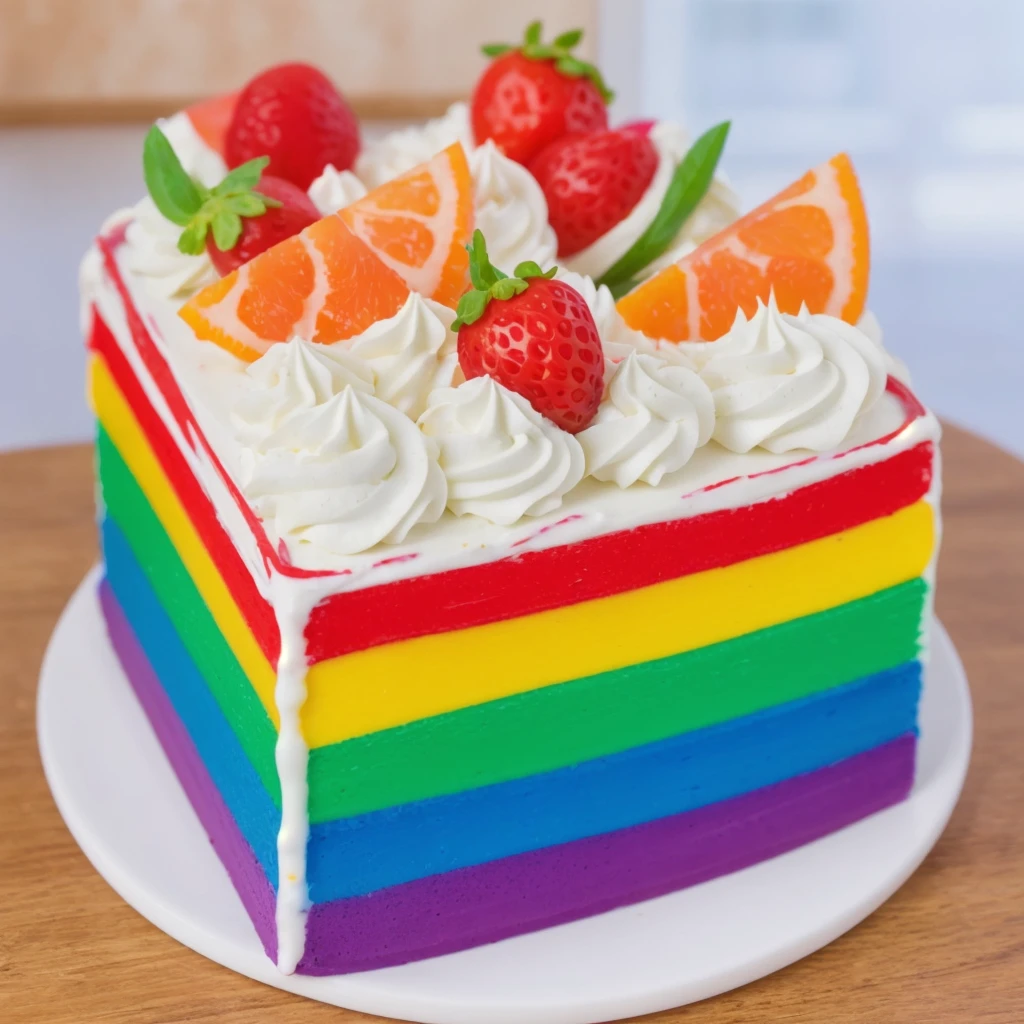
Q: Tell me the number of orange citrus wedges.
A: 2